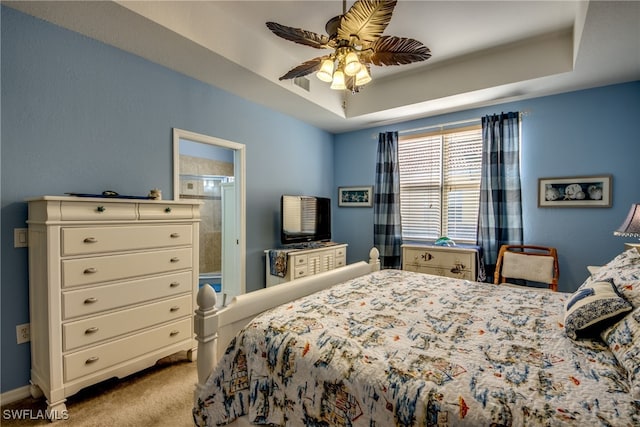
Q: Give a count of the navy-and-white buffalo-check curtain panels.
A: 2